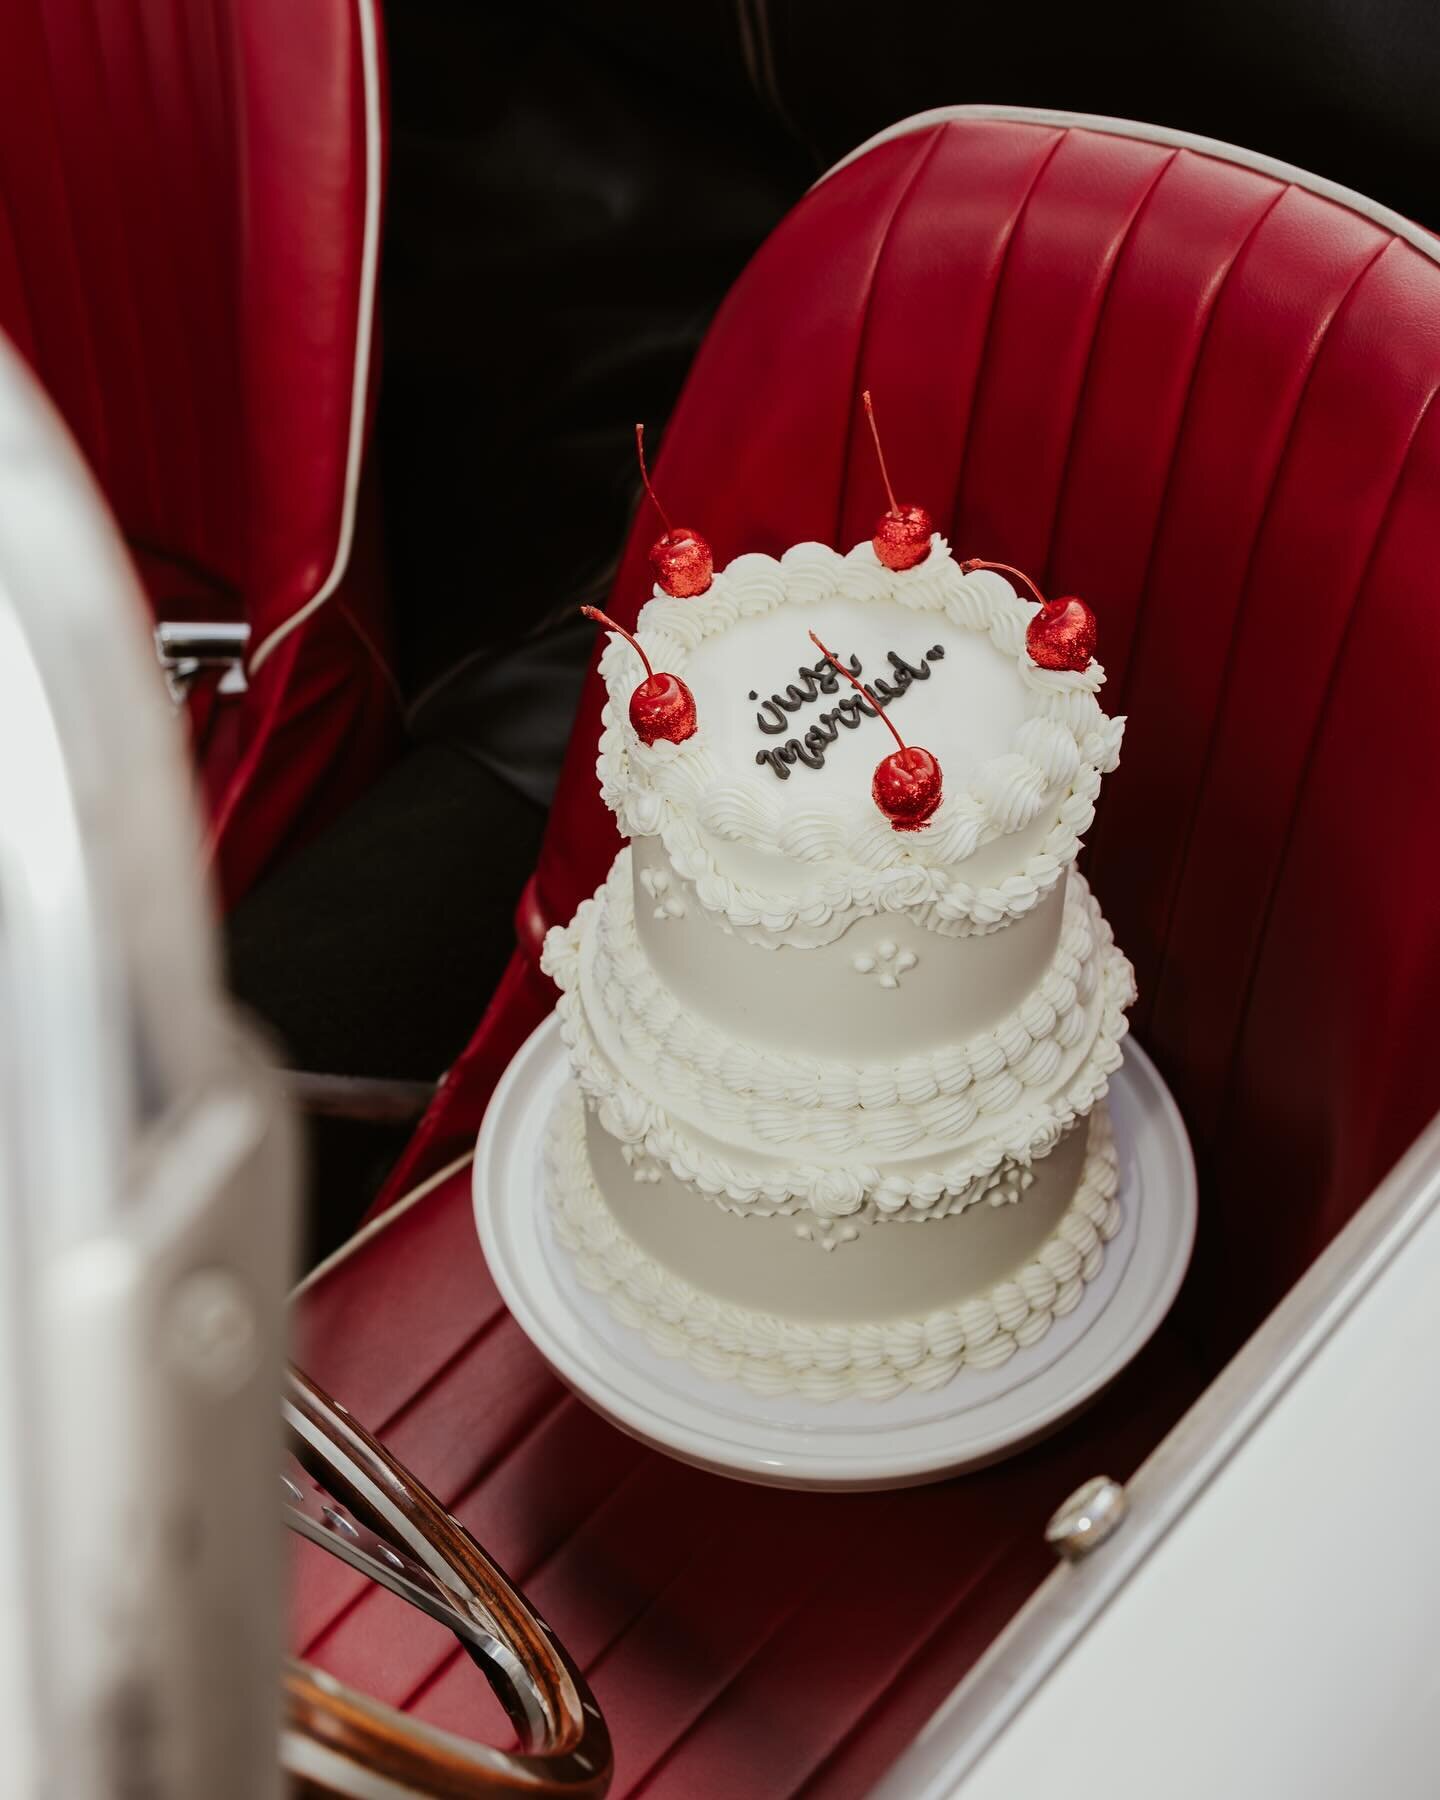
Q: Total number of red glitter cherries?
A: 5